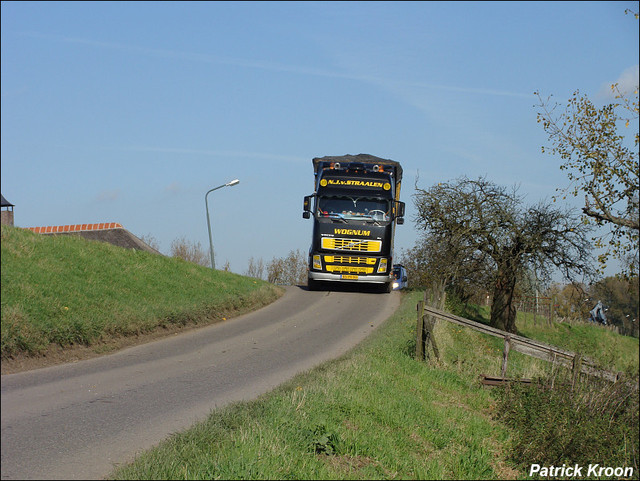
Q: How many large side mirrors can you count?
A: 2